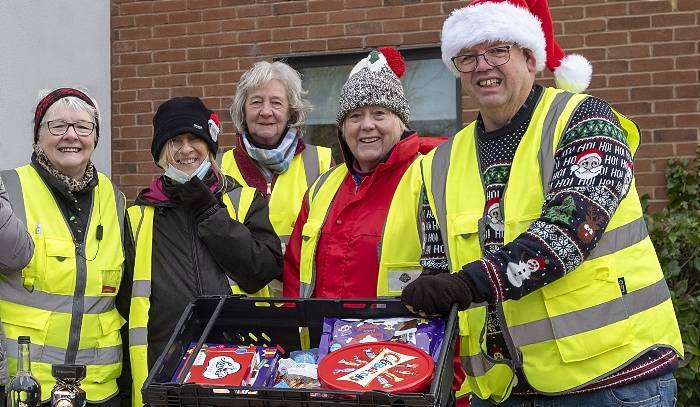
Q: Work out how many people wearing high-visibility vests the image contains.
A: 5